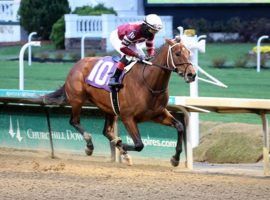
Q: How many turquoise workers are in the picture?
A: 0